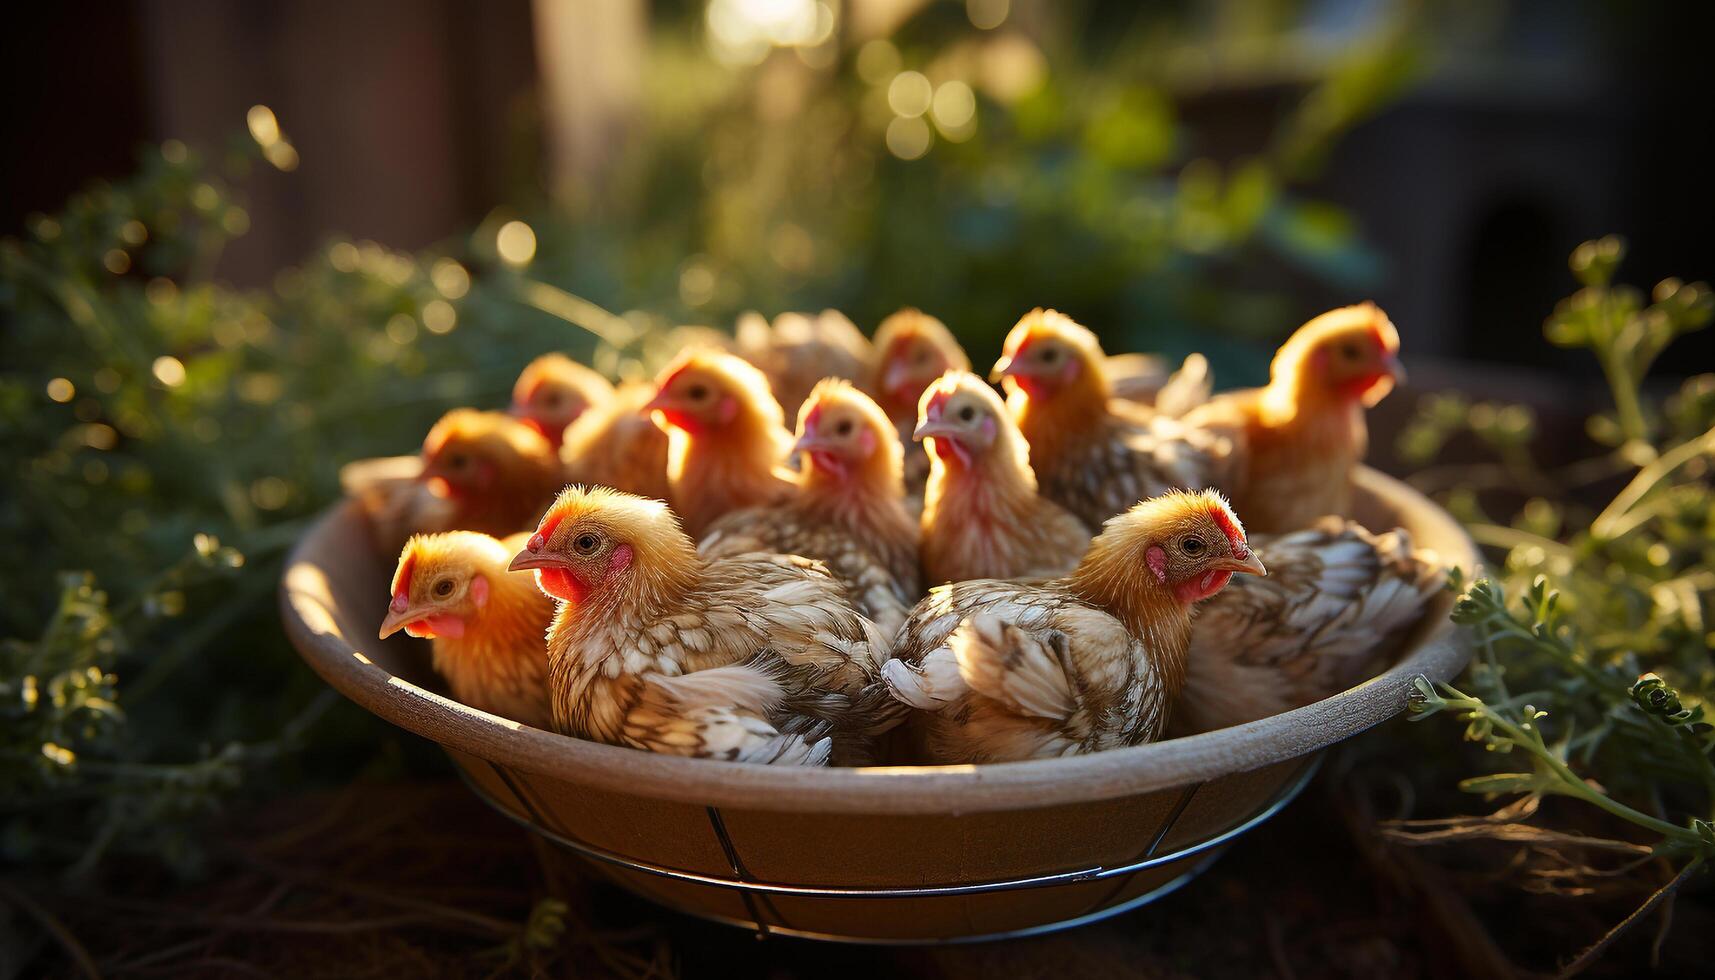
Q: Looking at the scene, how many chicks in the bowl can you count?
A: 11